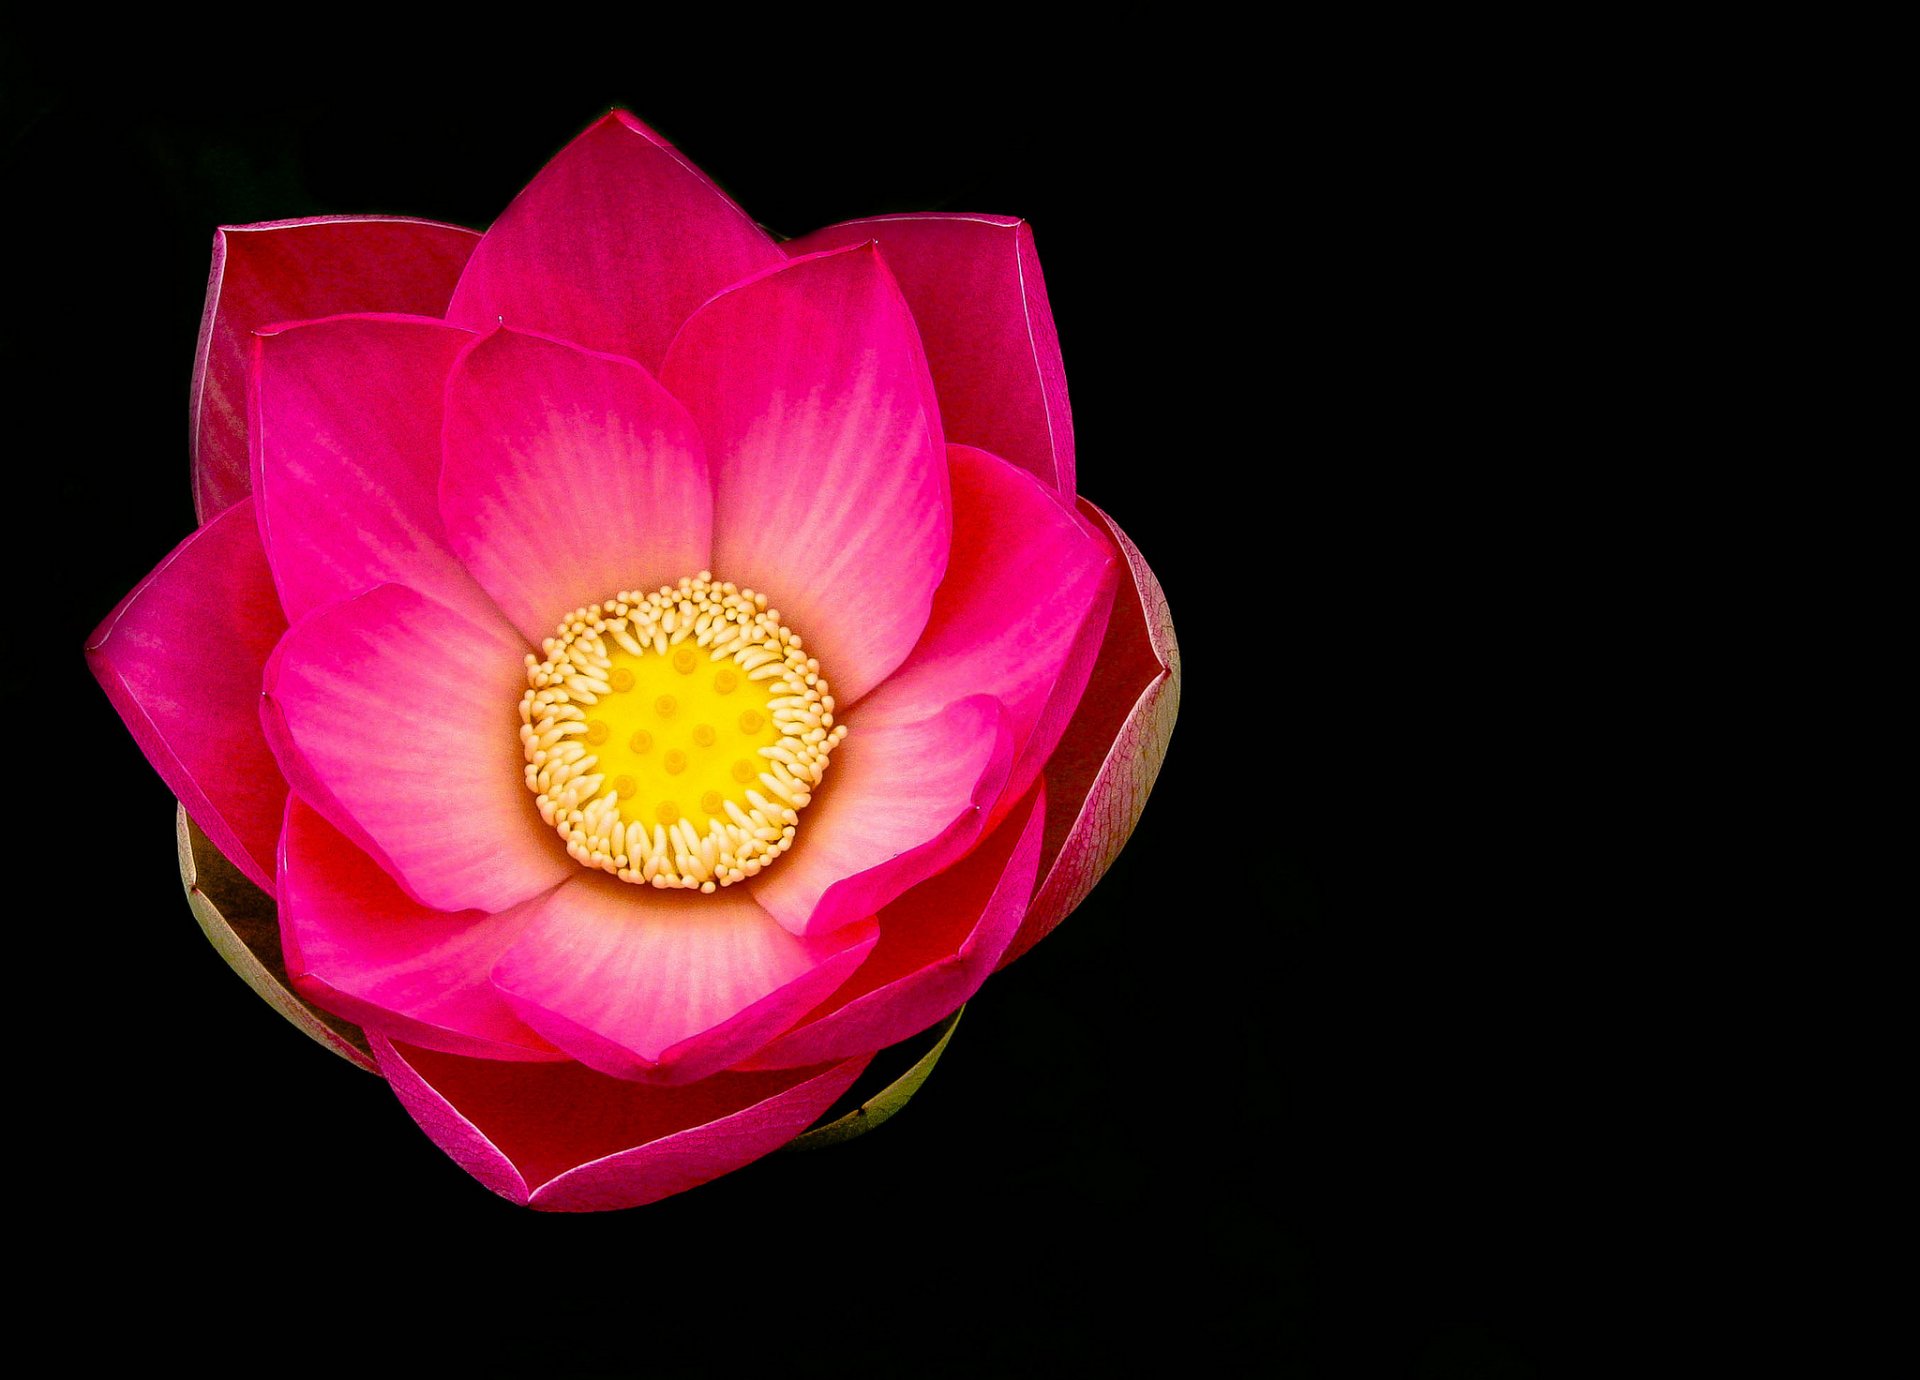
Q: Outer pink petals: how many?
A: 6